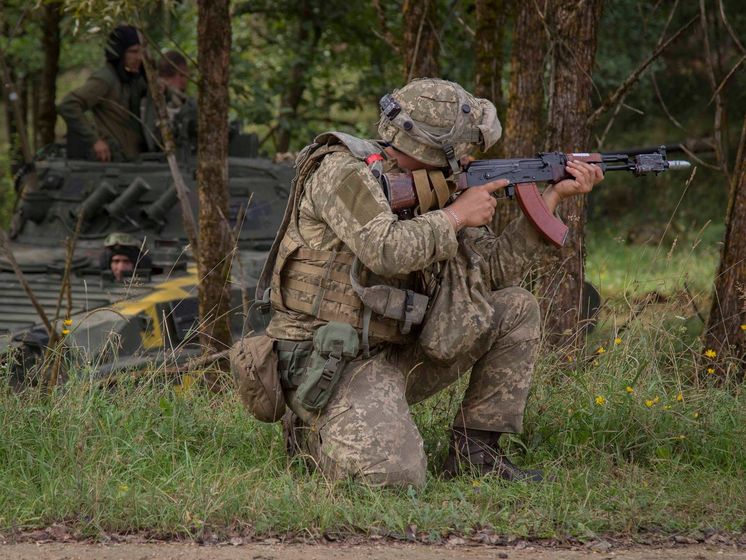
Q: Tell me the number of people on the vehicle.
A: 3